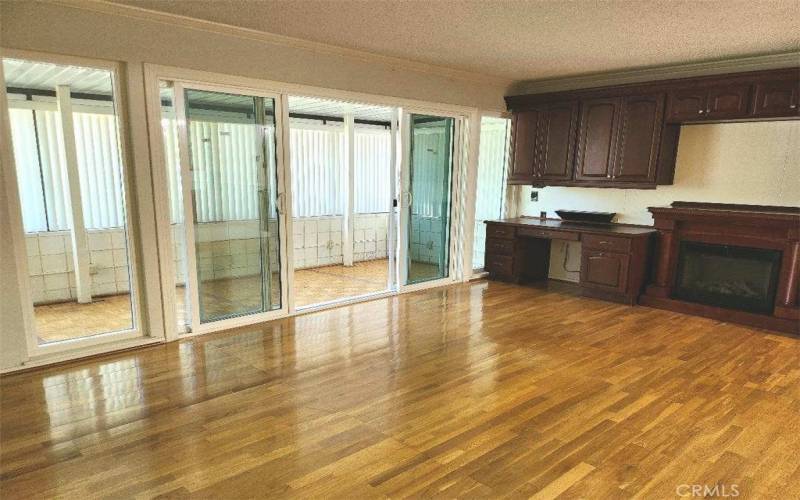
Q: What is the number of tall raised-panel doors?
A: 4